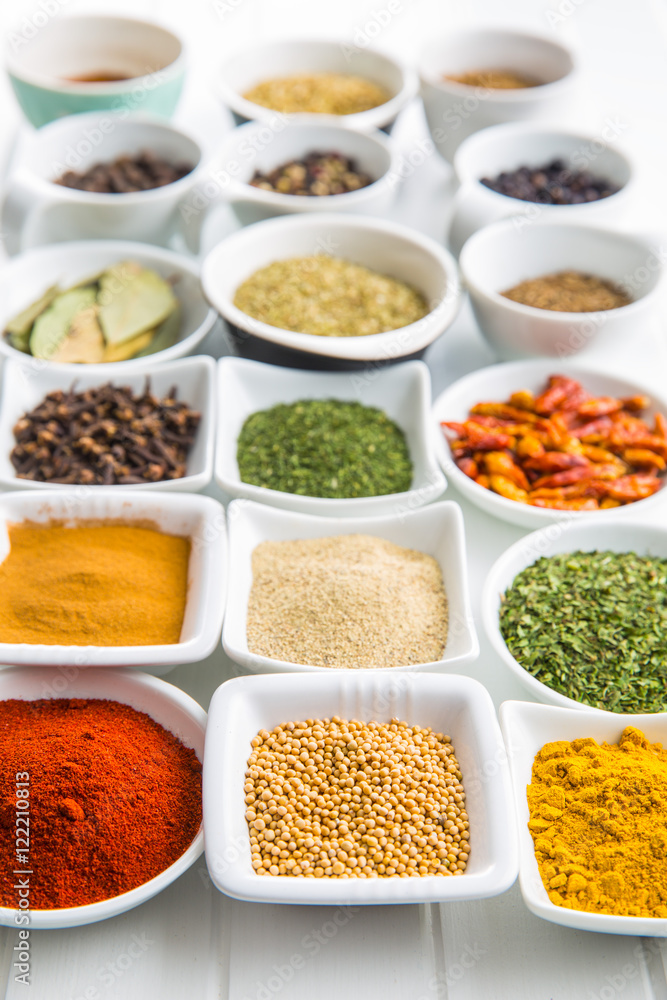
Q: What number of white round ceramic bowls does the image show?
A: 9